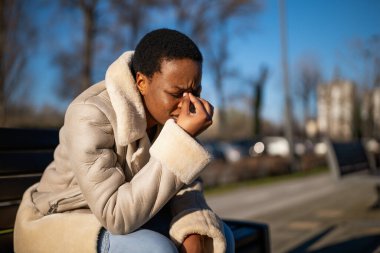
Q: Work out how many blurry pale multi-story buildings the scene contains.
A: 2